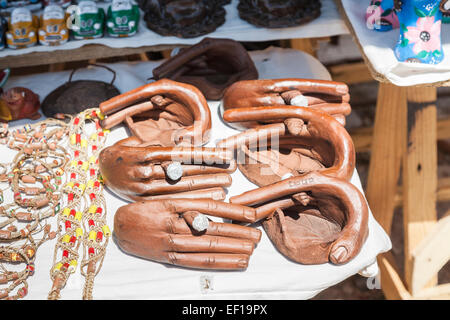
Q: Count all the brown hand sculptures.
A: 7